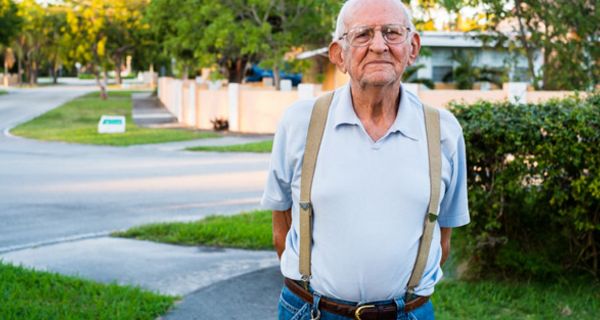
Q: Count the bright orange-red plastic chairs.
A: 0